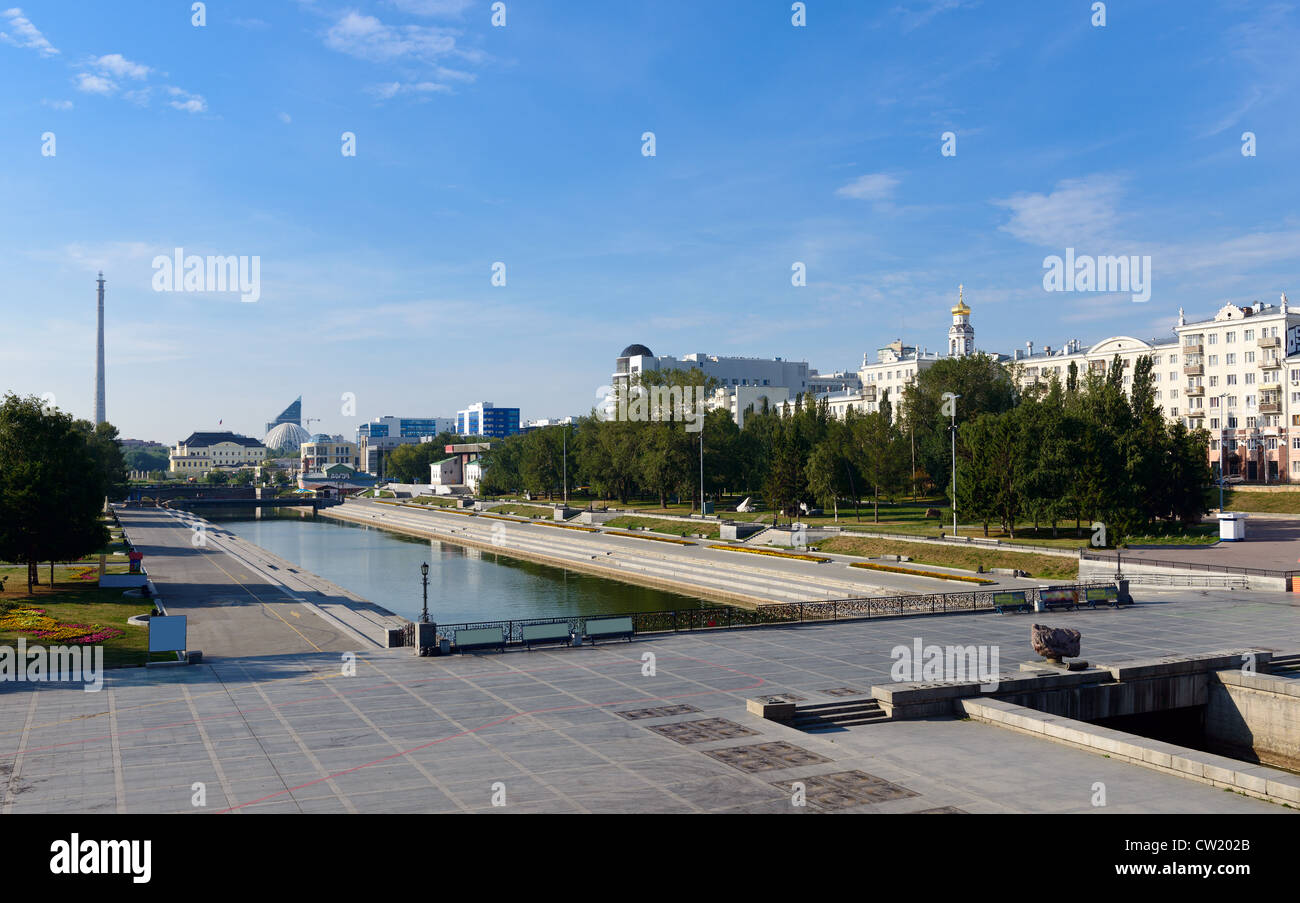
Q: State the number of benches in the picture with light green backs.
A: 3